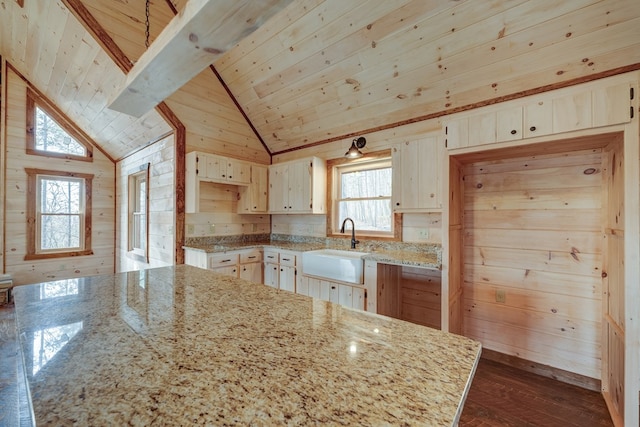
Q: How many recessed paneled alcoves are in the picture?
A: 1